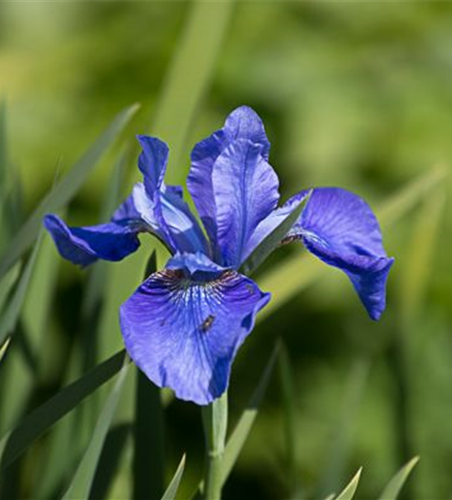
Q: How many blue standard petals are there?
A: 3